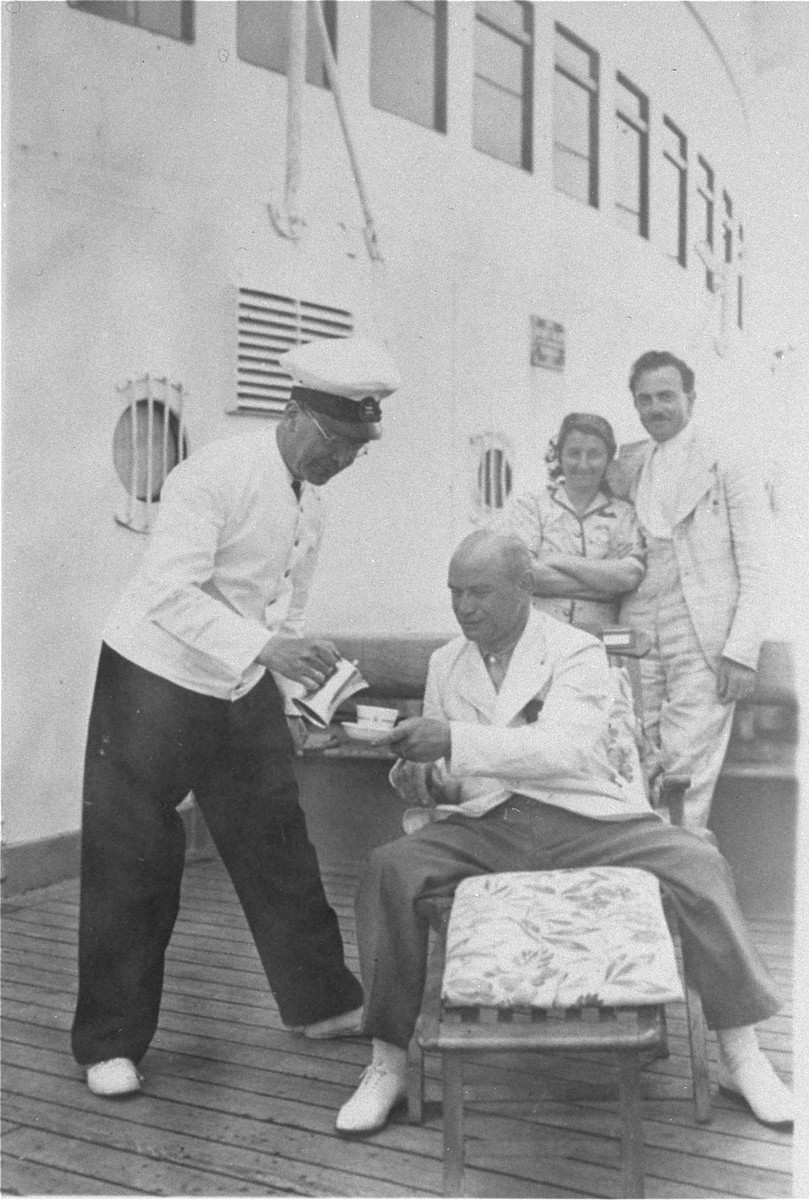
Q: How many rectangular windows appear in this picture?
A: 10